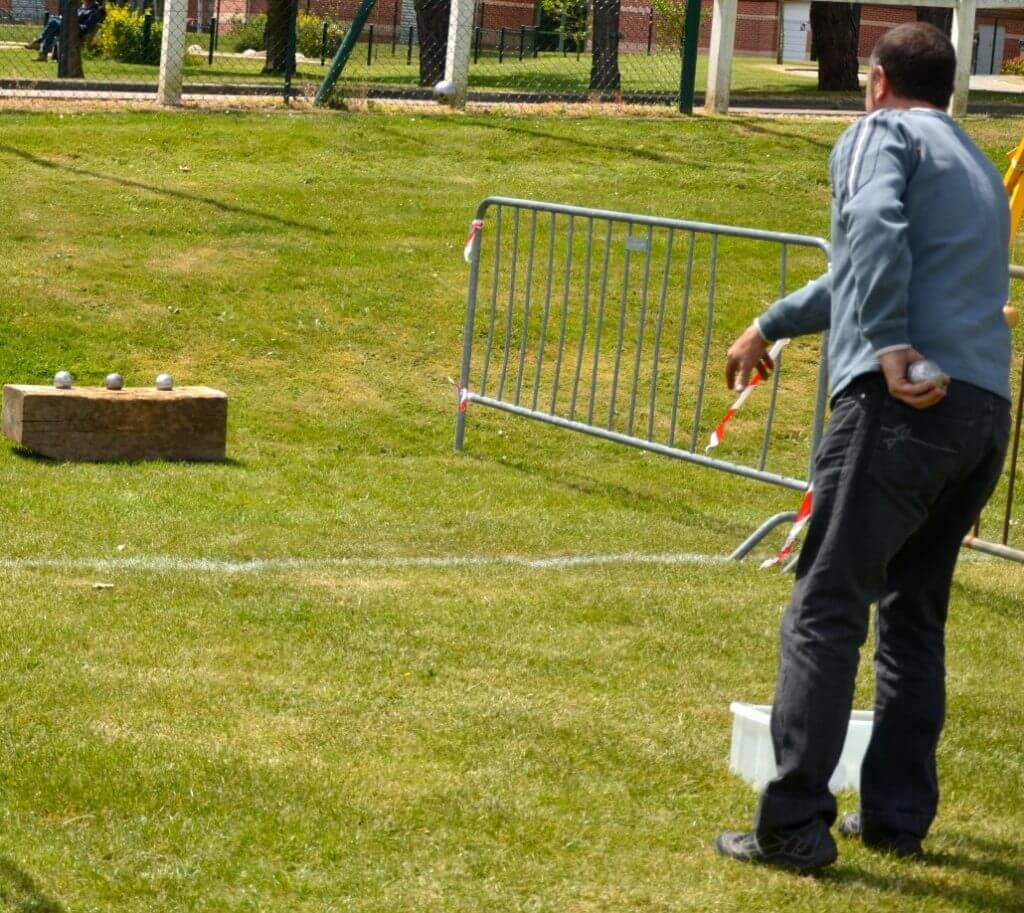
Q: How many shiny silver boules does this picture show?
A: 5